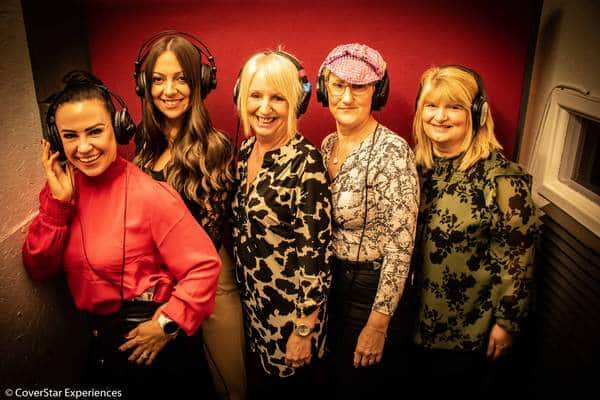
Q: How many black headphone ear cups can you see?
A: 9